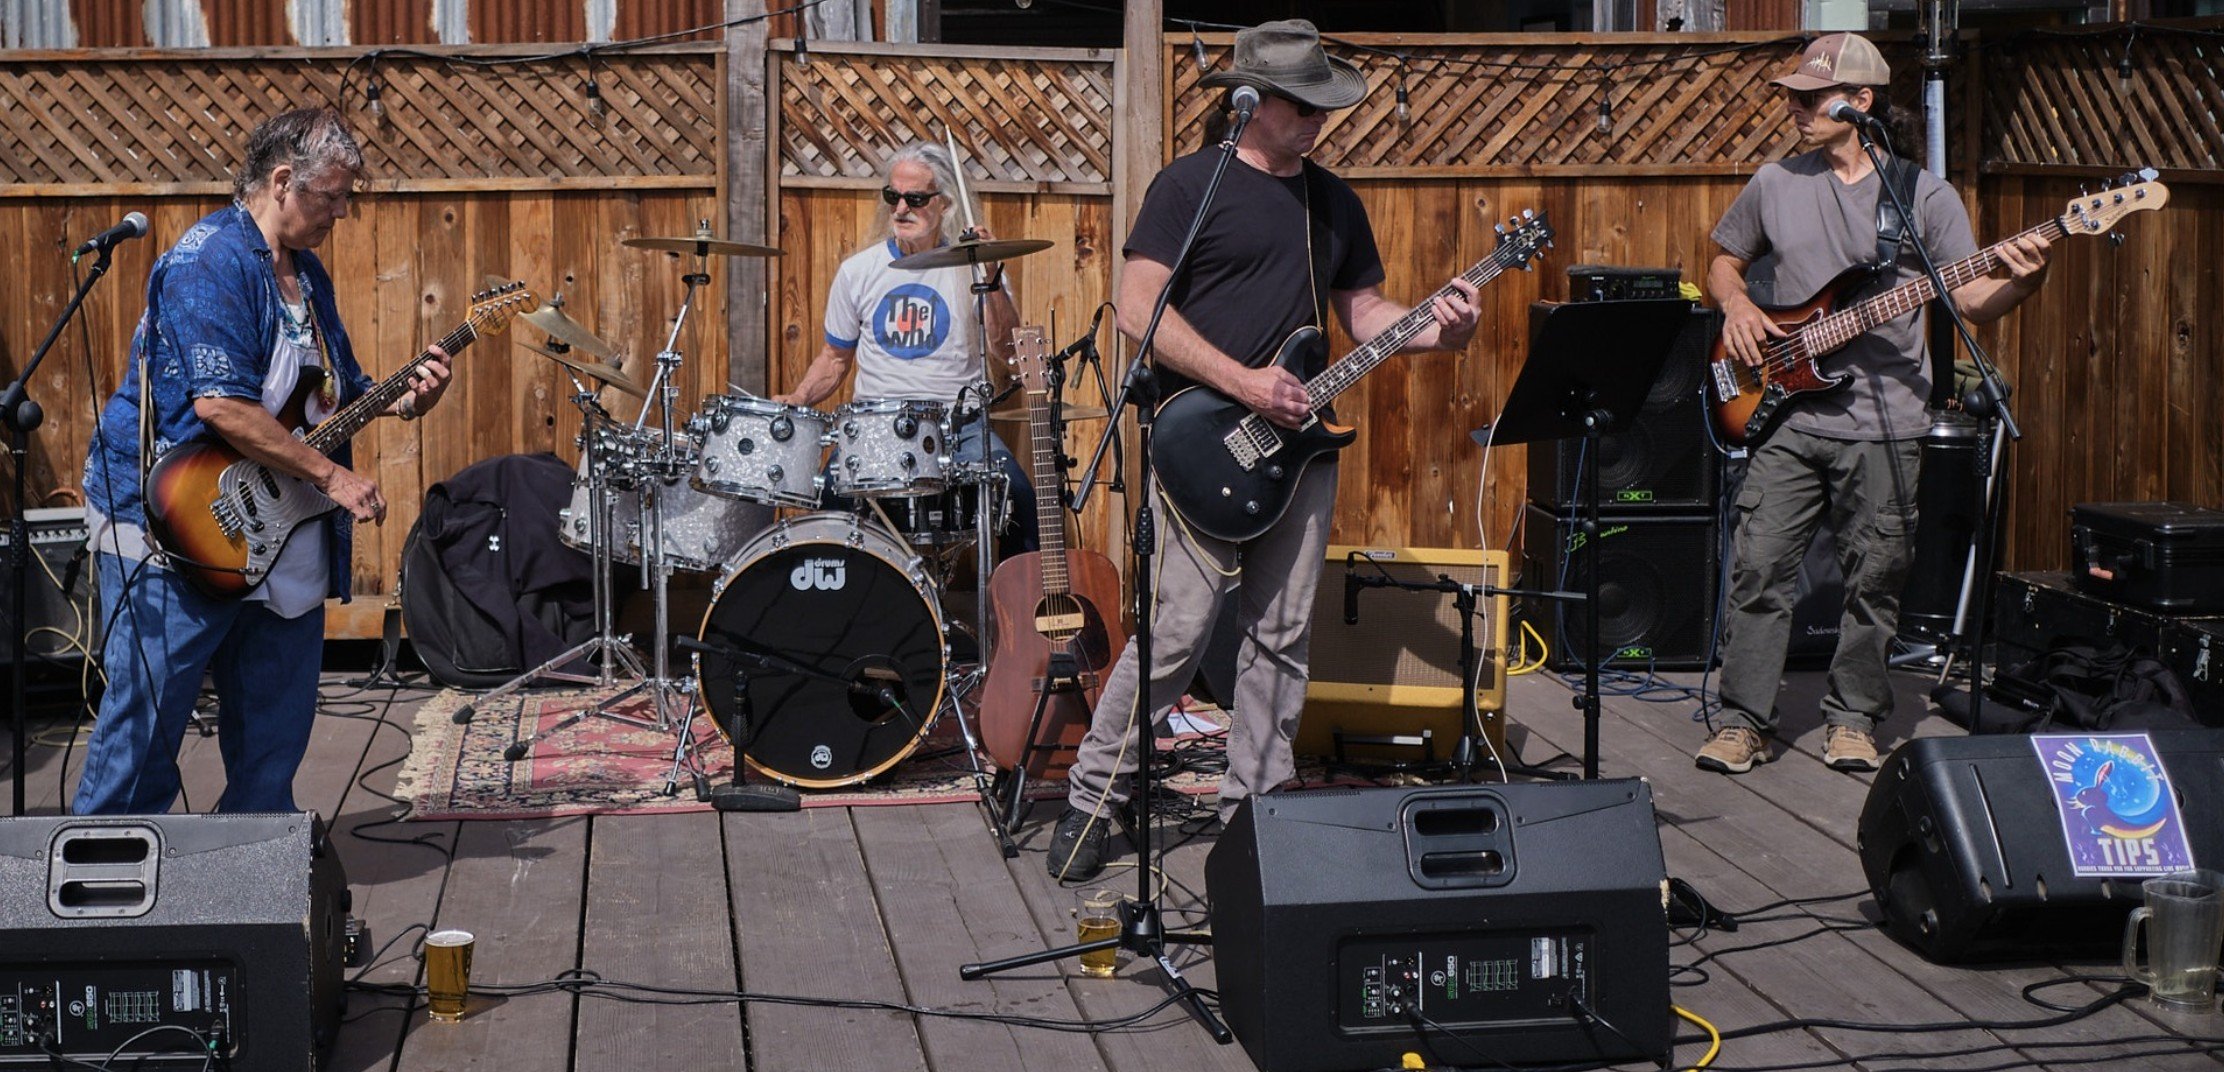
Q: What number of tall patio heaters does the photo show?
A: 1